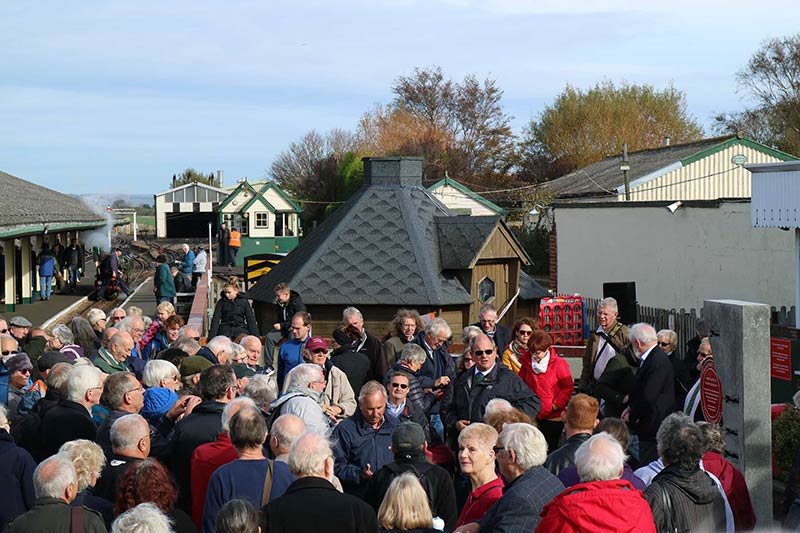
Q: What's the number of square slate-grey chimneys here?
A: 1